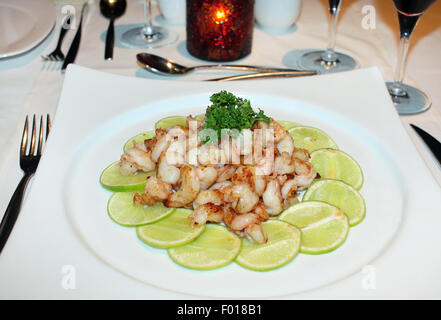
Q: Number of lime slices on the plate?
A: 13